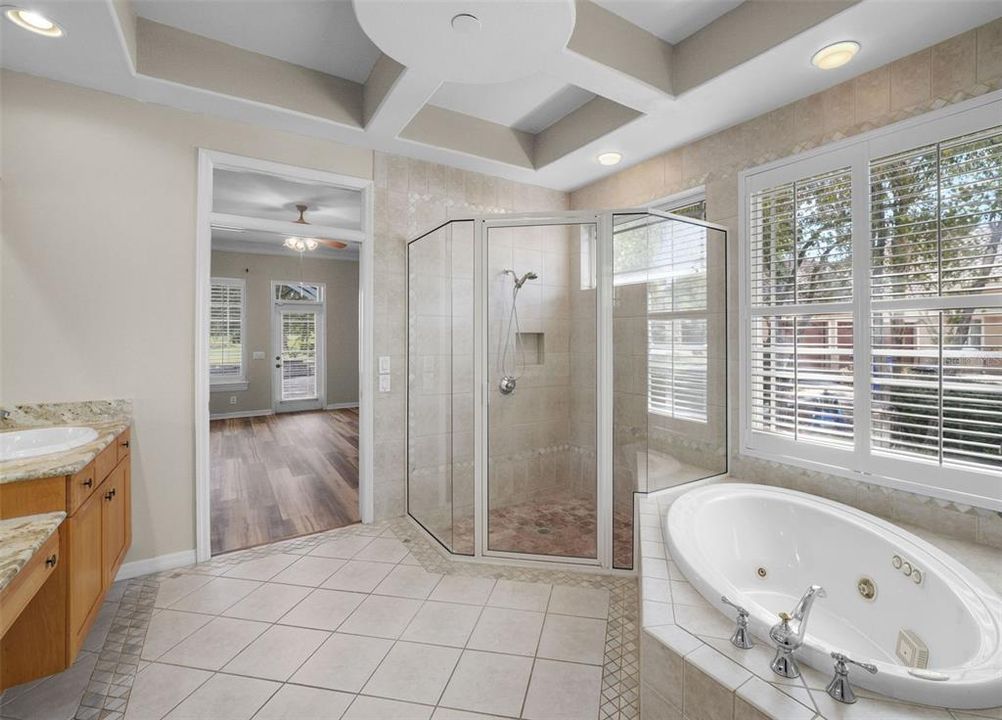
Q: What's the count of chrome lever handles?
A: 2